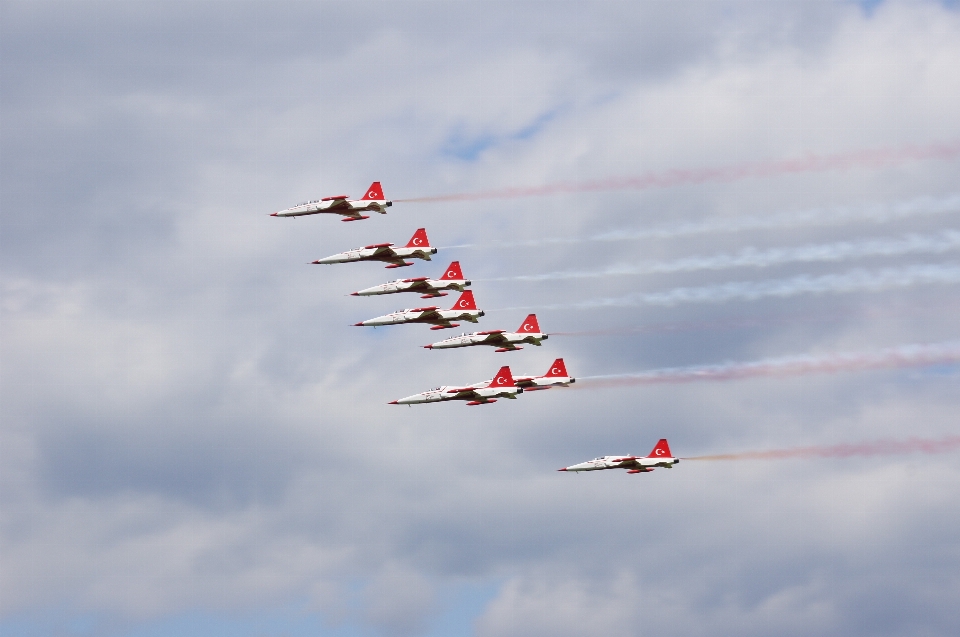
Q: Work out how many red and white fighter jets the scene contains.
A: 8